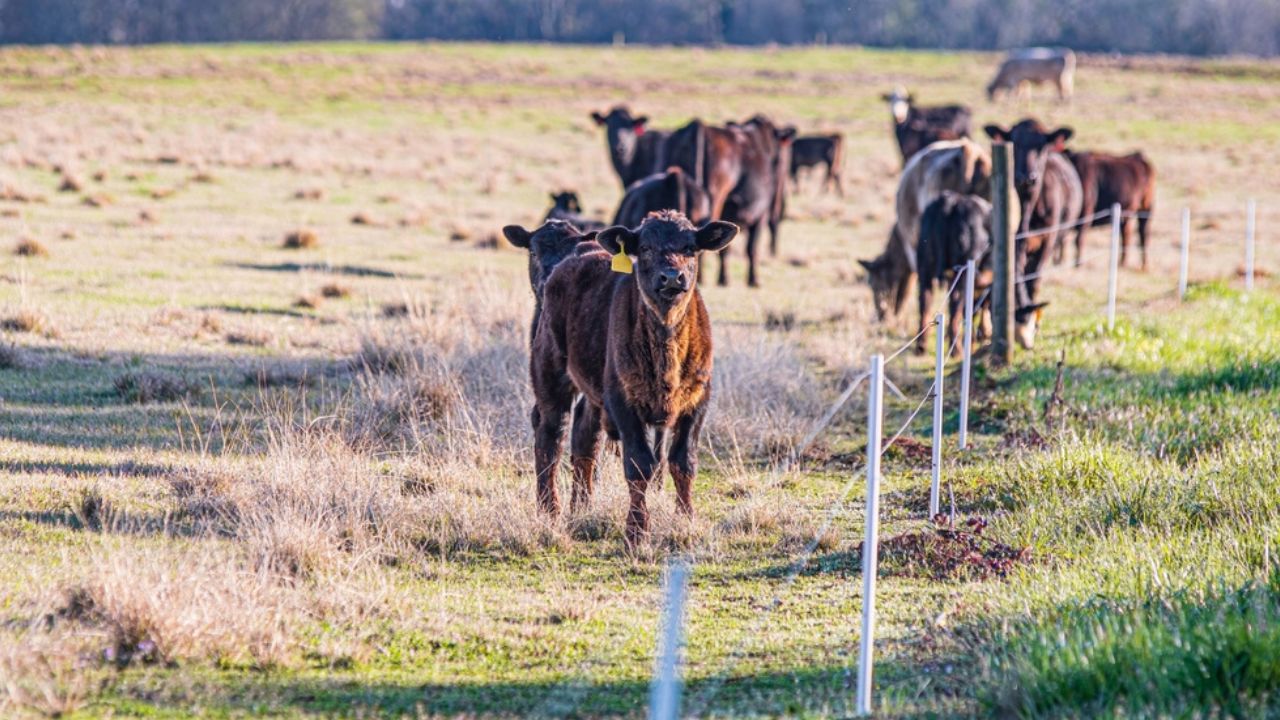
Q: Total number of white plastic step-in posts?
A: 7